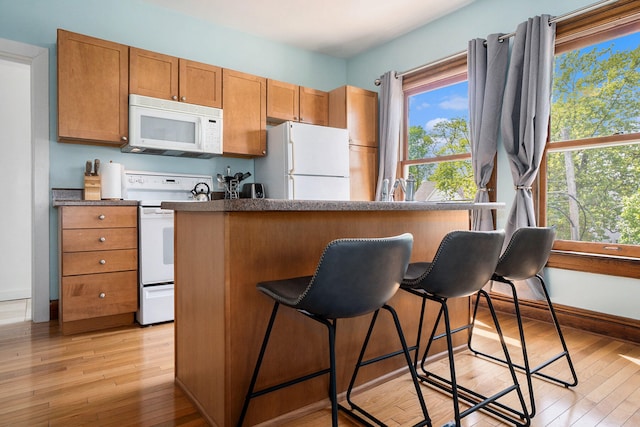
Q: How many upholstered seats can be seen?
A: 3